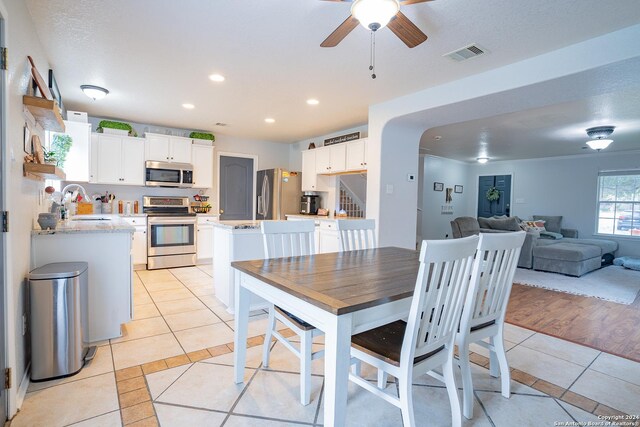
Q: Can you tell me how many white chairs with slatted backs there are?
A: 4